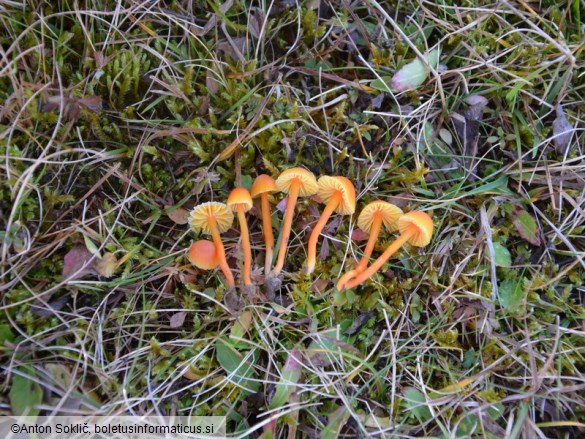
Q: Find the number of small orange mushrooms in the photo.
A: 8